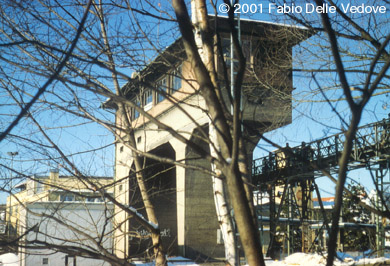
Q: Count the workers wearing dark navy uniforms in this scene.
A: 0